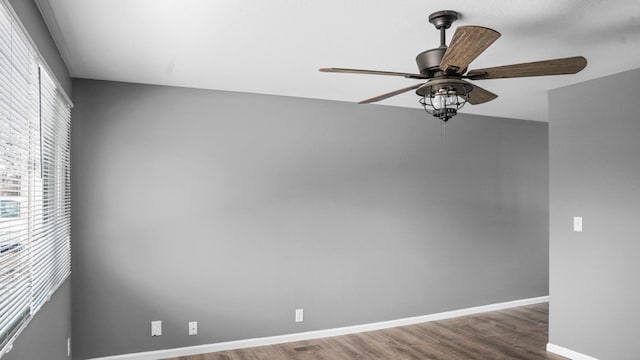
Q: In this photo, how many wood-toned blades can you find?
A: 5